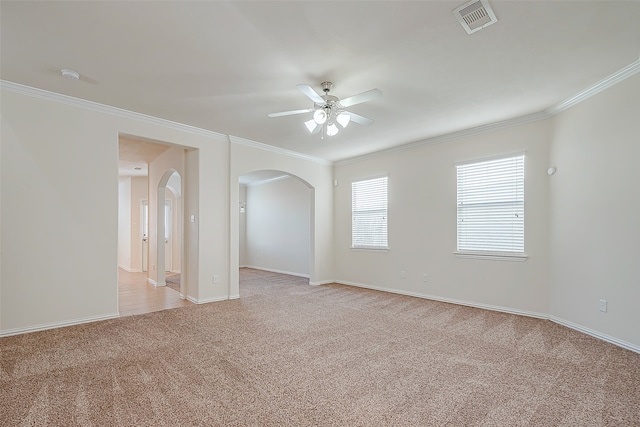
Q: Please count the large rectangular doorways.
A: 1